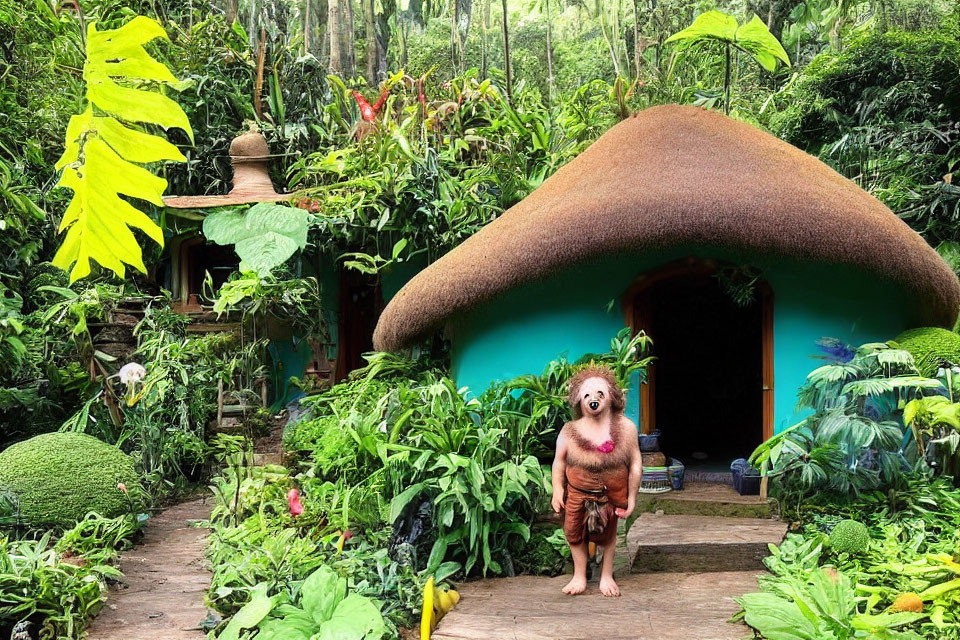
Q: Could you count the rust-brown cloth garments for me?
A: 1